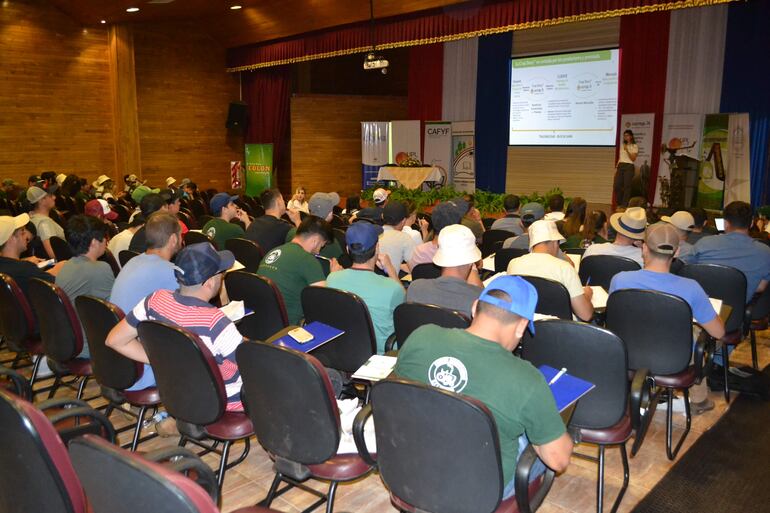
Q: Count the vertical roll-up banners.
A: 9